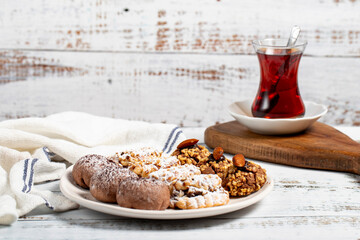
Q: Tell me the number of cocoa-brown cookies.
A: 3